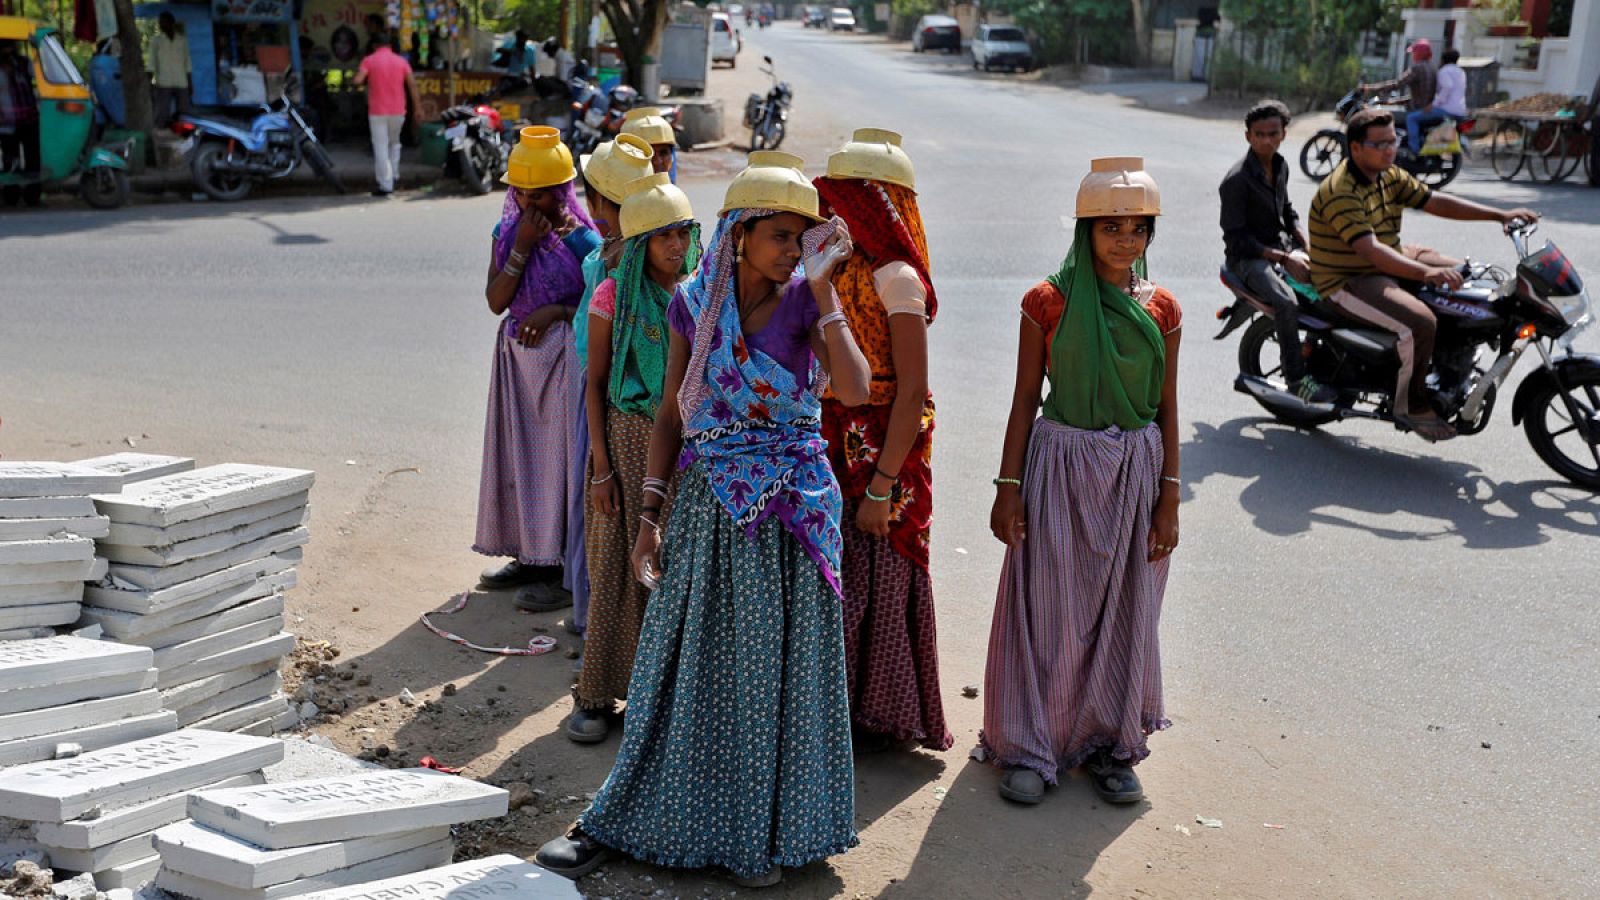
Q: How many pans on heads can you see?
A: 7